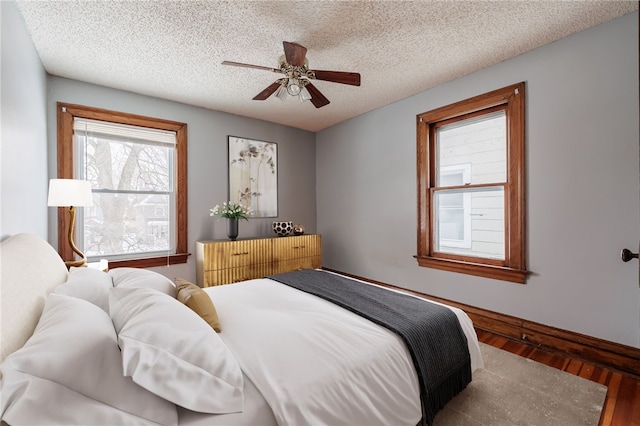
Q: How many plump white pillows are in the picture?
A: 4